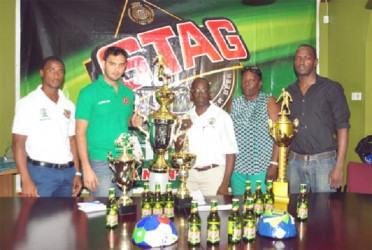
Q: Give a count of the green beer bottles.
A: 12